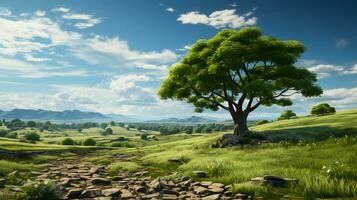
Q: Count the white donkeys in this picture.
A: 0